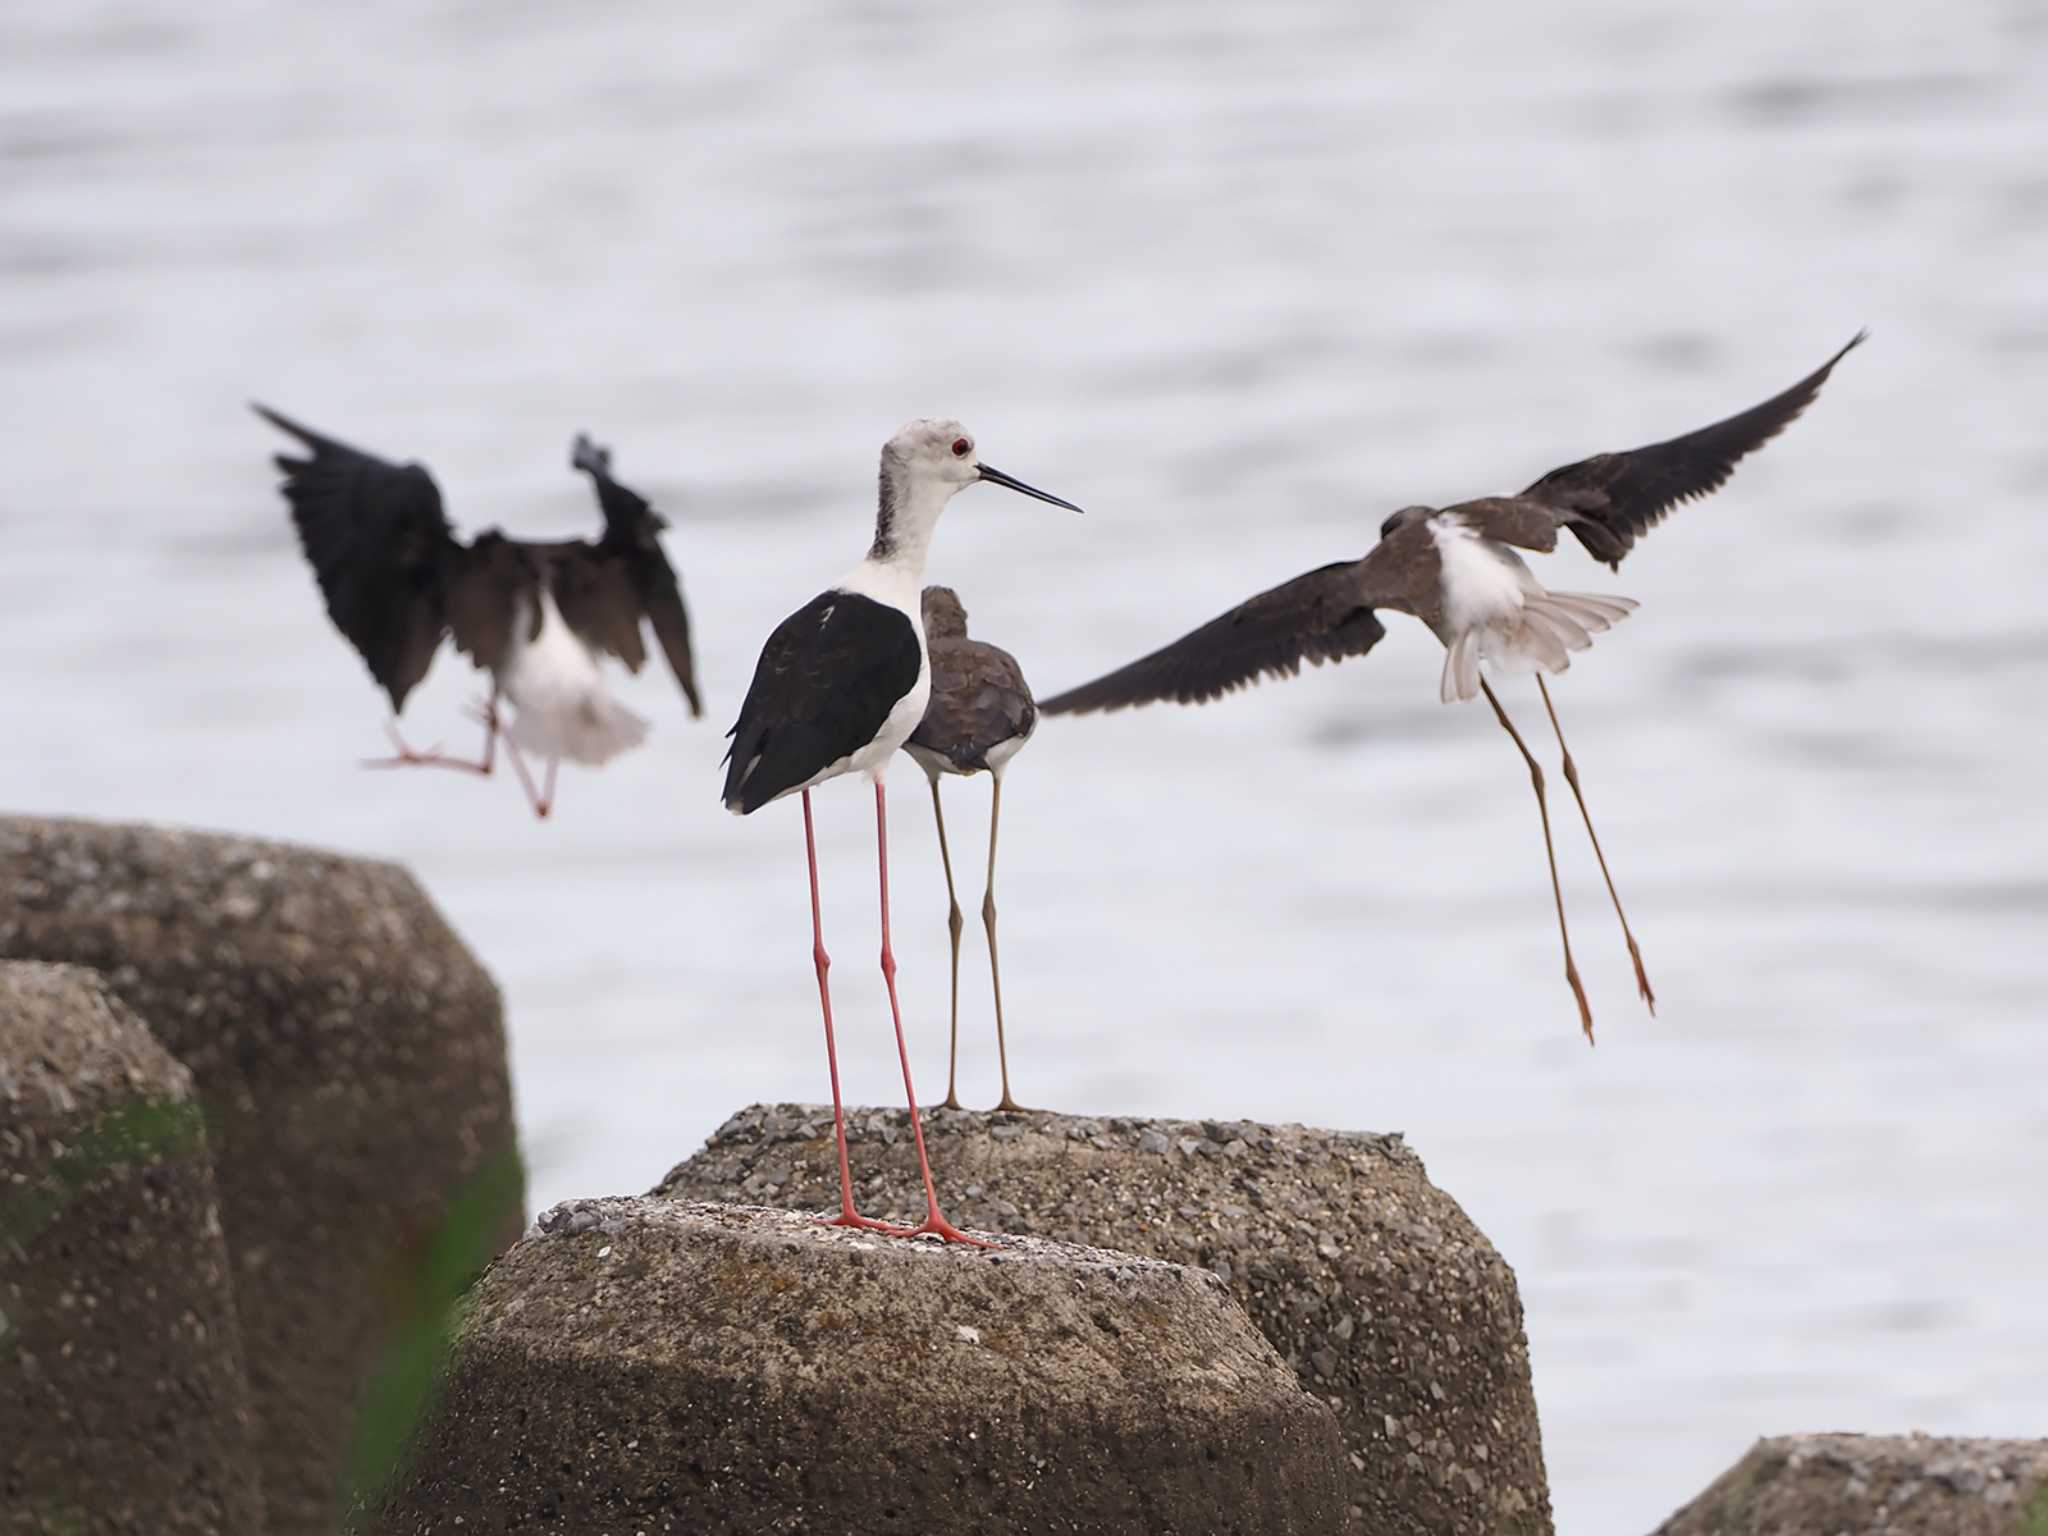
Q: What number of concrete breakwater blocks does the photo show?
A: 5